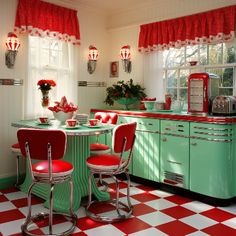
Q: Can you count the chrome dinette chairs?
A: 4